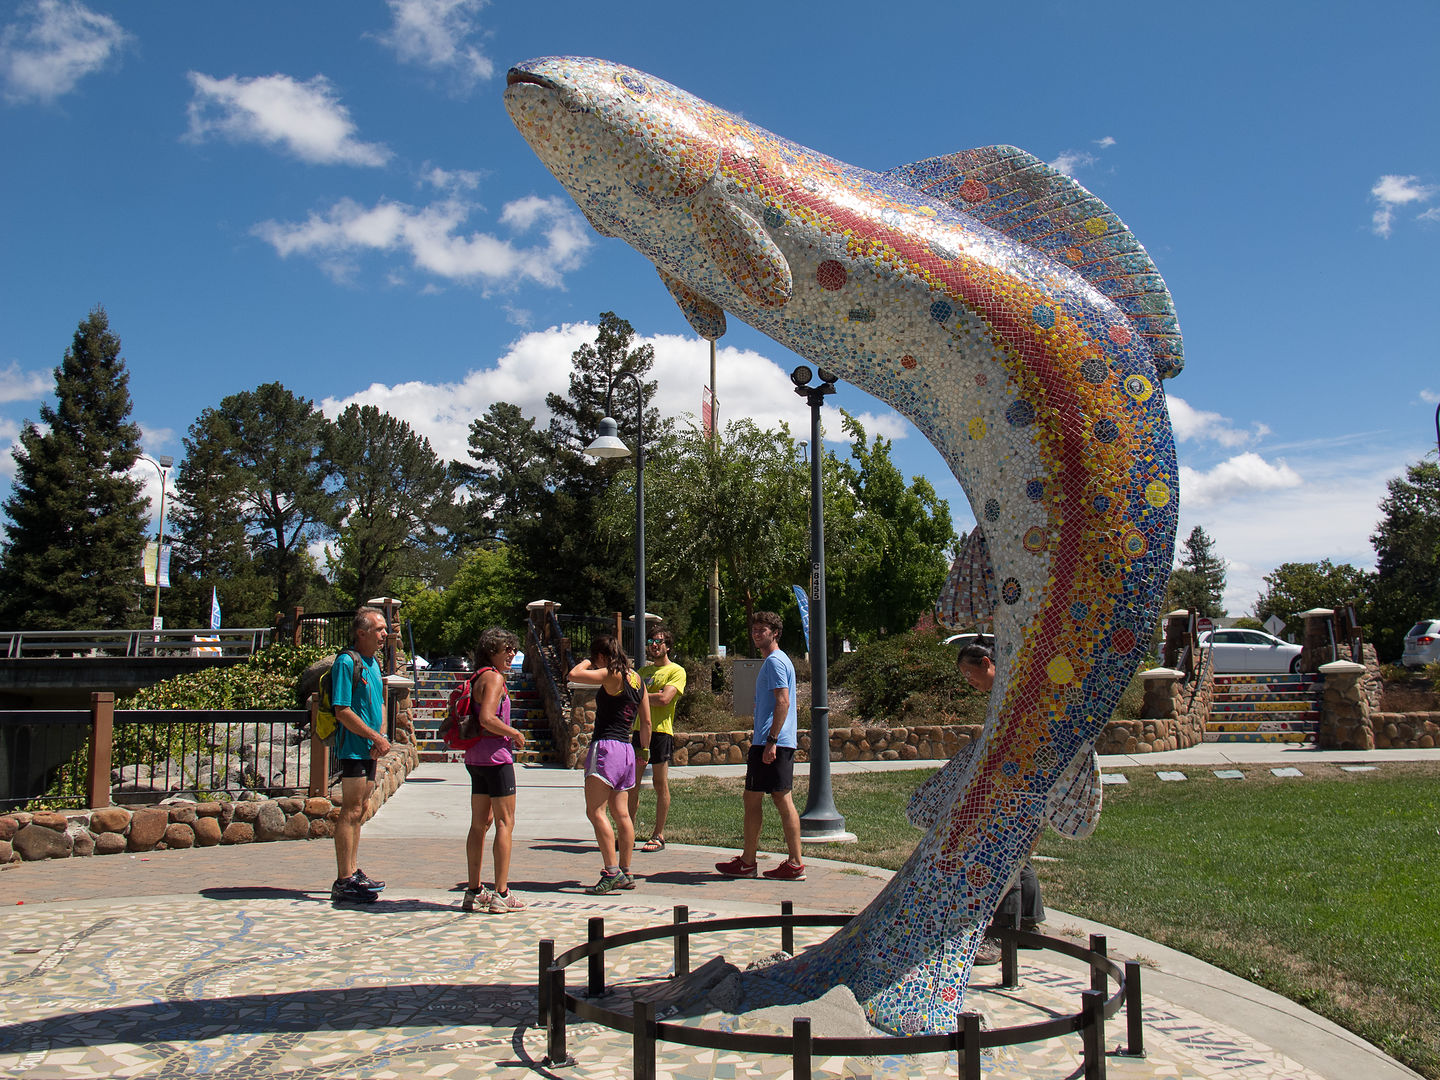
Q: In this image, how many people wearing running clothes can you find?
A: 5